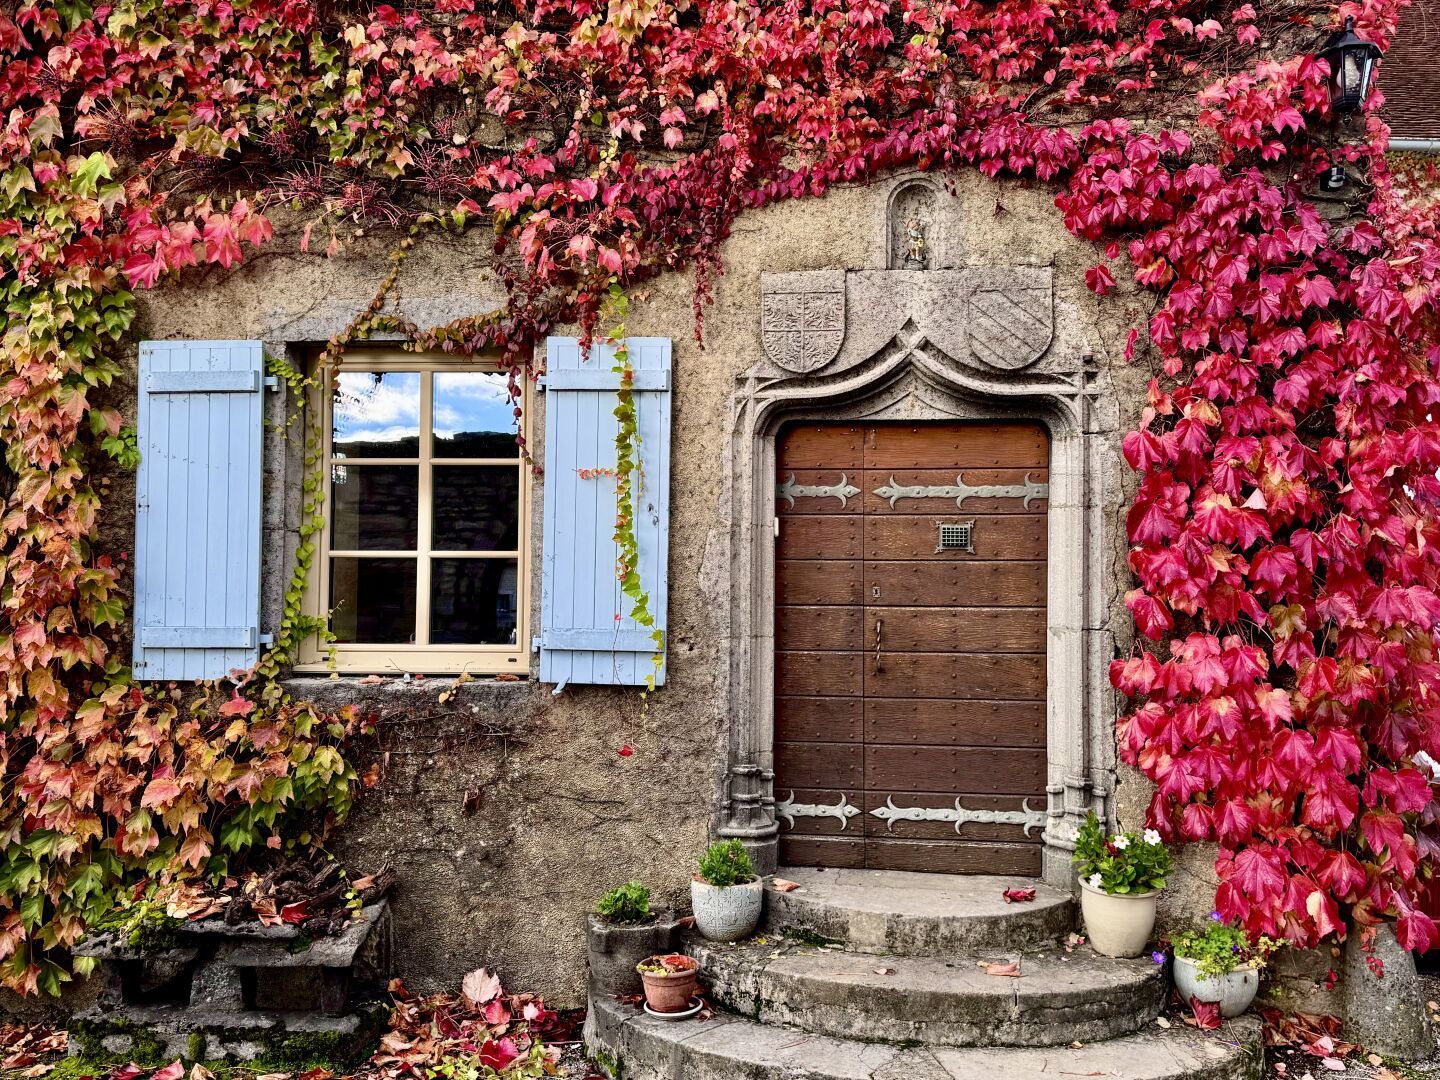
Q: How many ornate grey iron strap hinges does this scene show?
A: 4